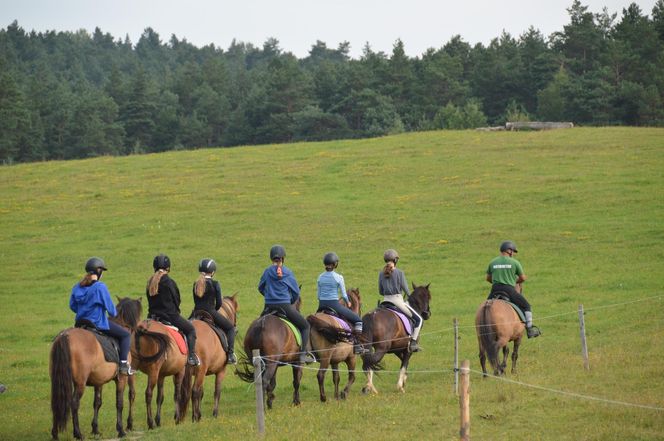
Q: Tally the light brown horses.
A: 5